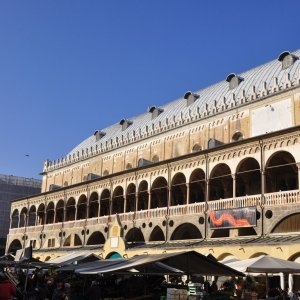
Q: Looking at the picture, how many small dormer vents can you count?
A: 6